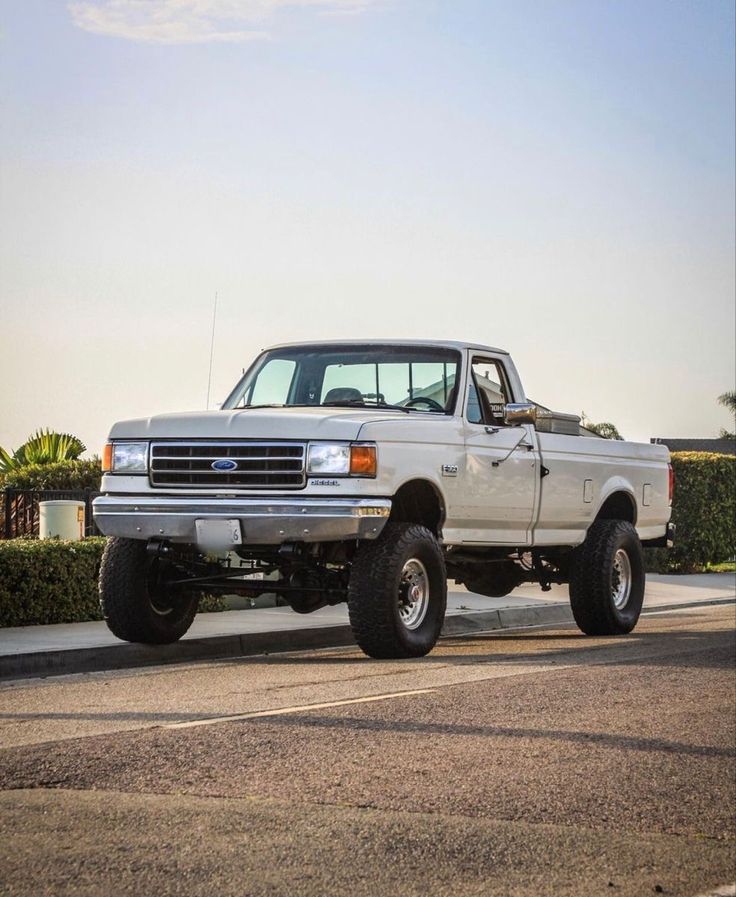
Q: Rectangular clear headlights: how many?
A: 2